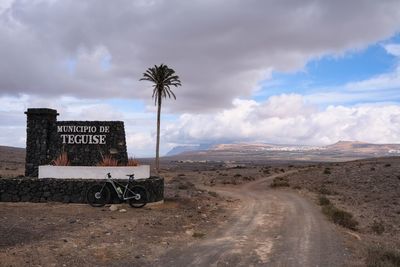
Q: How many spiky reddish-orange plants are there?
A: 3